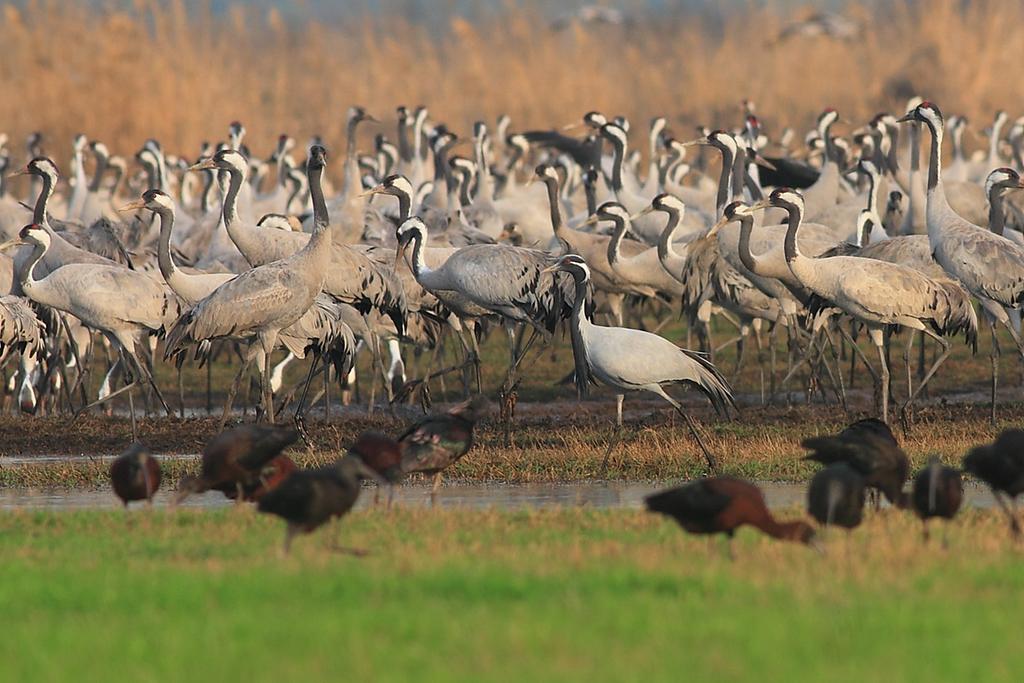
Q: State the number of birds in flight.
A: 2